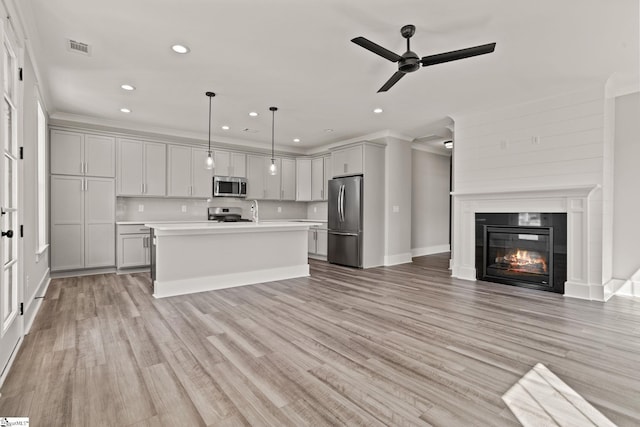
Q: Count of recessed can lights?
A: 7